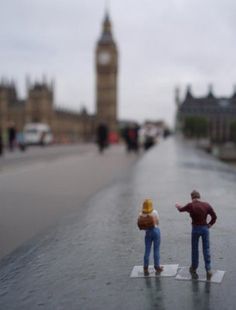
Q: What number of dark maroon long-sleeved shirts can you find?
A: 1